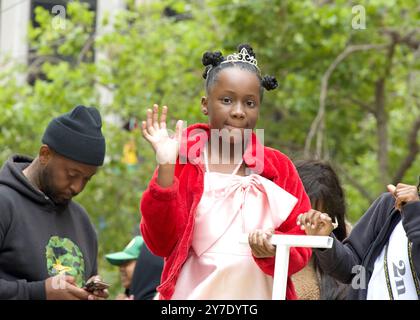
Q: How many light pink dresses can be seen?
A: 1